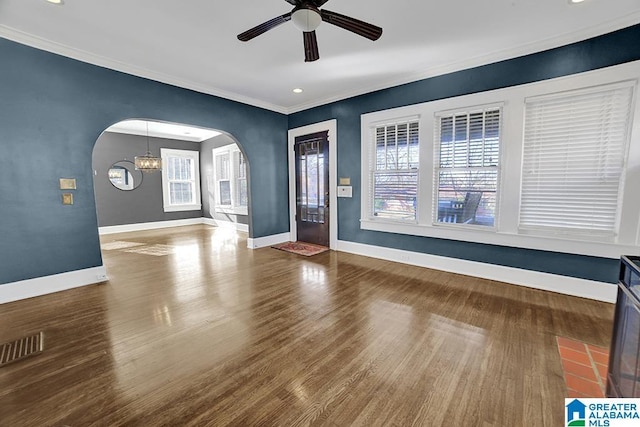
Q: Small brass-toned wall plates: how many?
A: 3